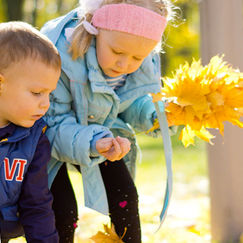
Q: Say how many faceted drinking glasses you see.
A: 0